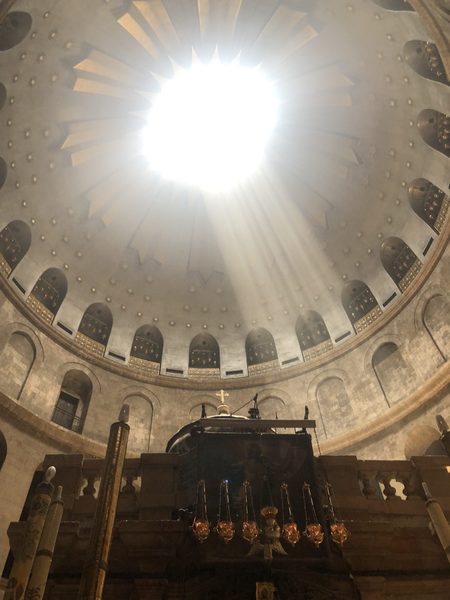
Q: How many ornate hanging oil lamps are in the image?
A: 6